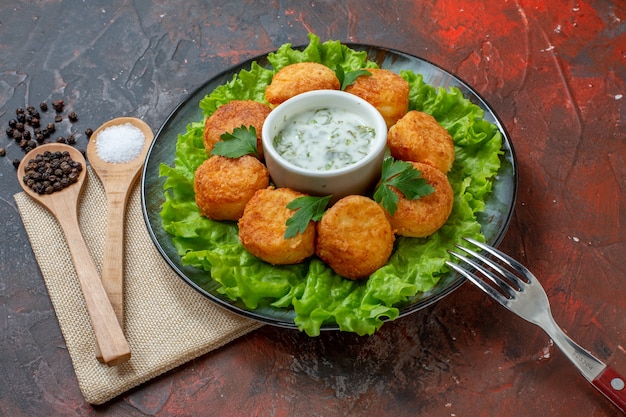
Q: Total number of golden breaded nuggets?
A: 8